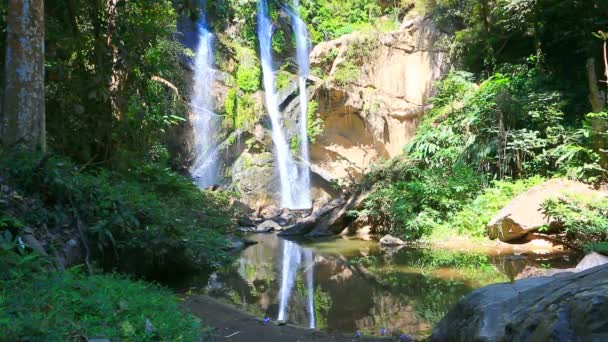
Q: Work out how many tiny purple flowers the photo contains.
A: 4